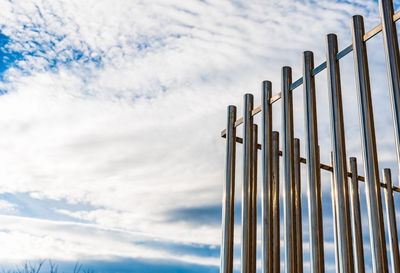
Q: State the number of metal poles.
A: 15